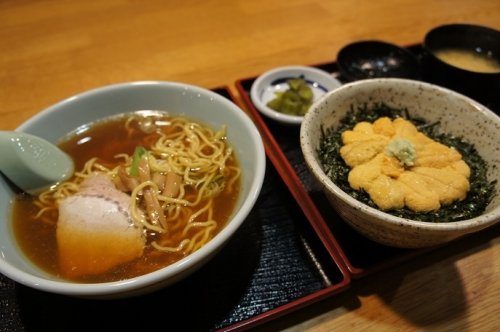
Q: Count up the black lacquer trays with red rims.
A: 2